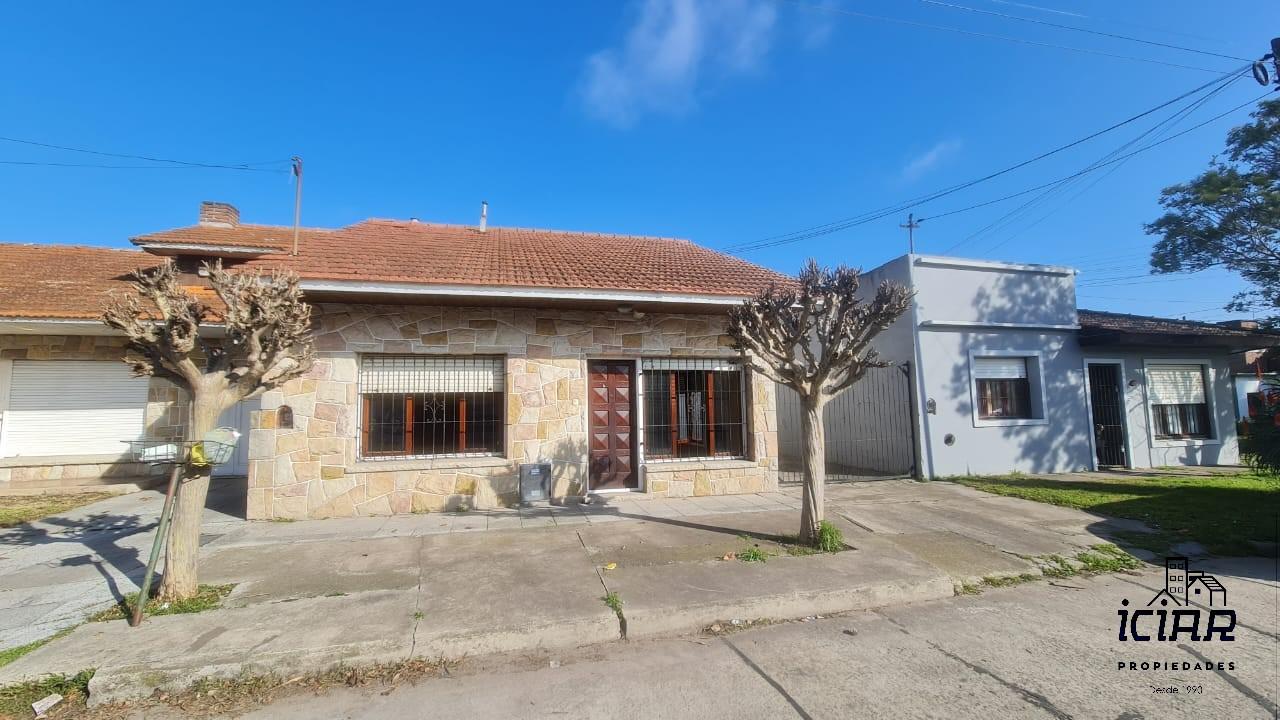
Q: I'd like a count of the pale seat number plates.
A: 0